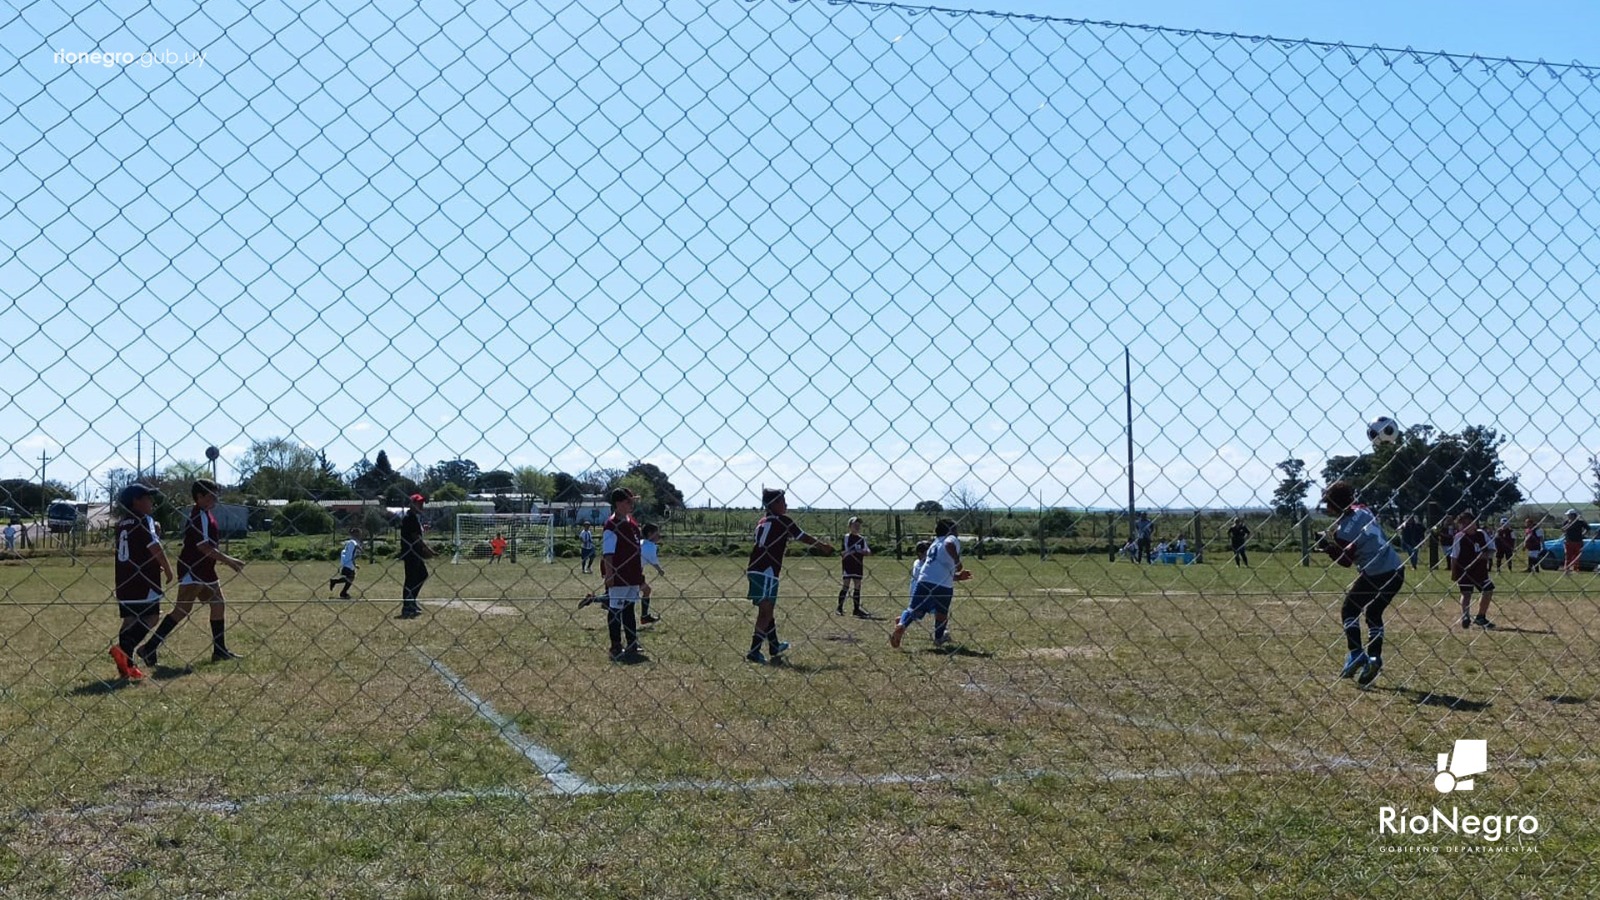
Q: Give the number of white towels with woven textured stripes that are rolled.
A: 0